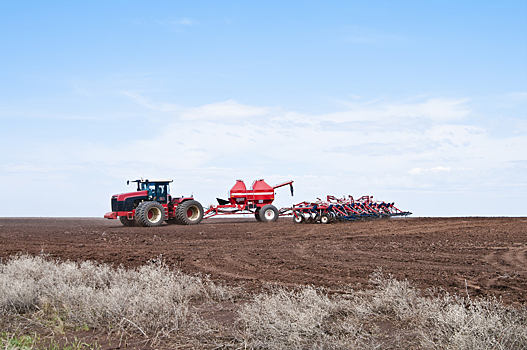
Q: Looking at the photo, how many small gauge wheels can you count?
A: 2